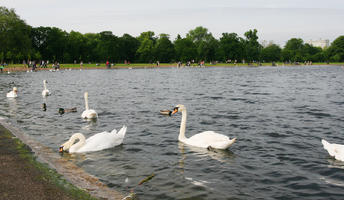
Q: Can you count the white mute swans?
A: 6